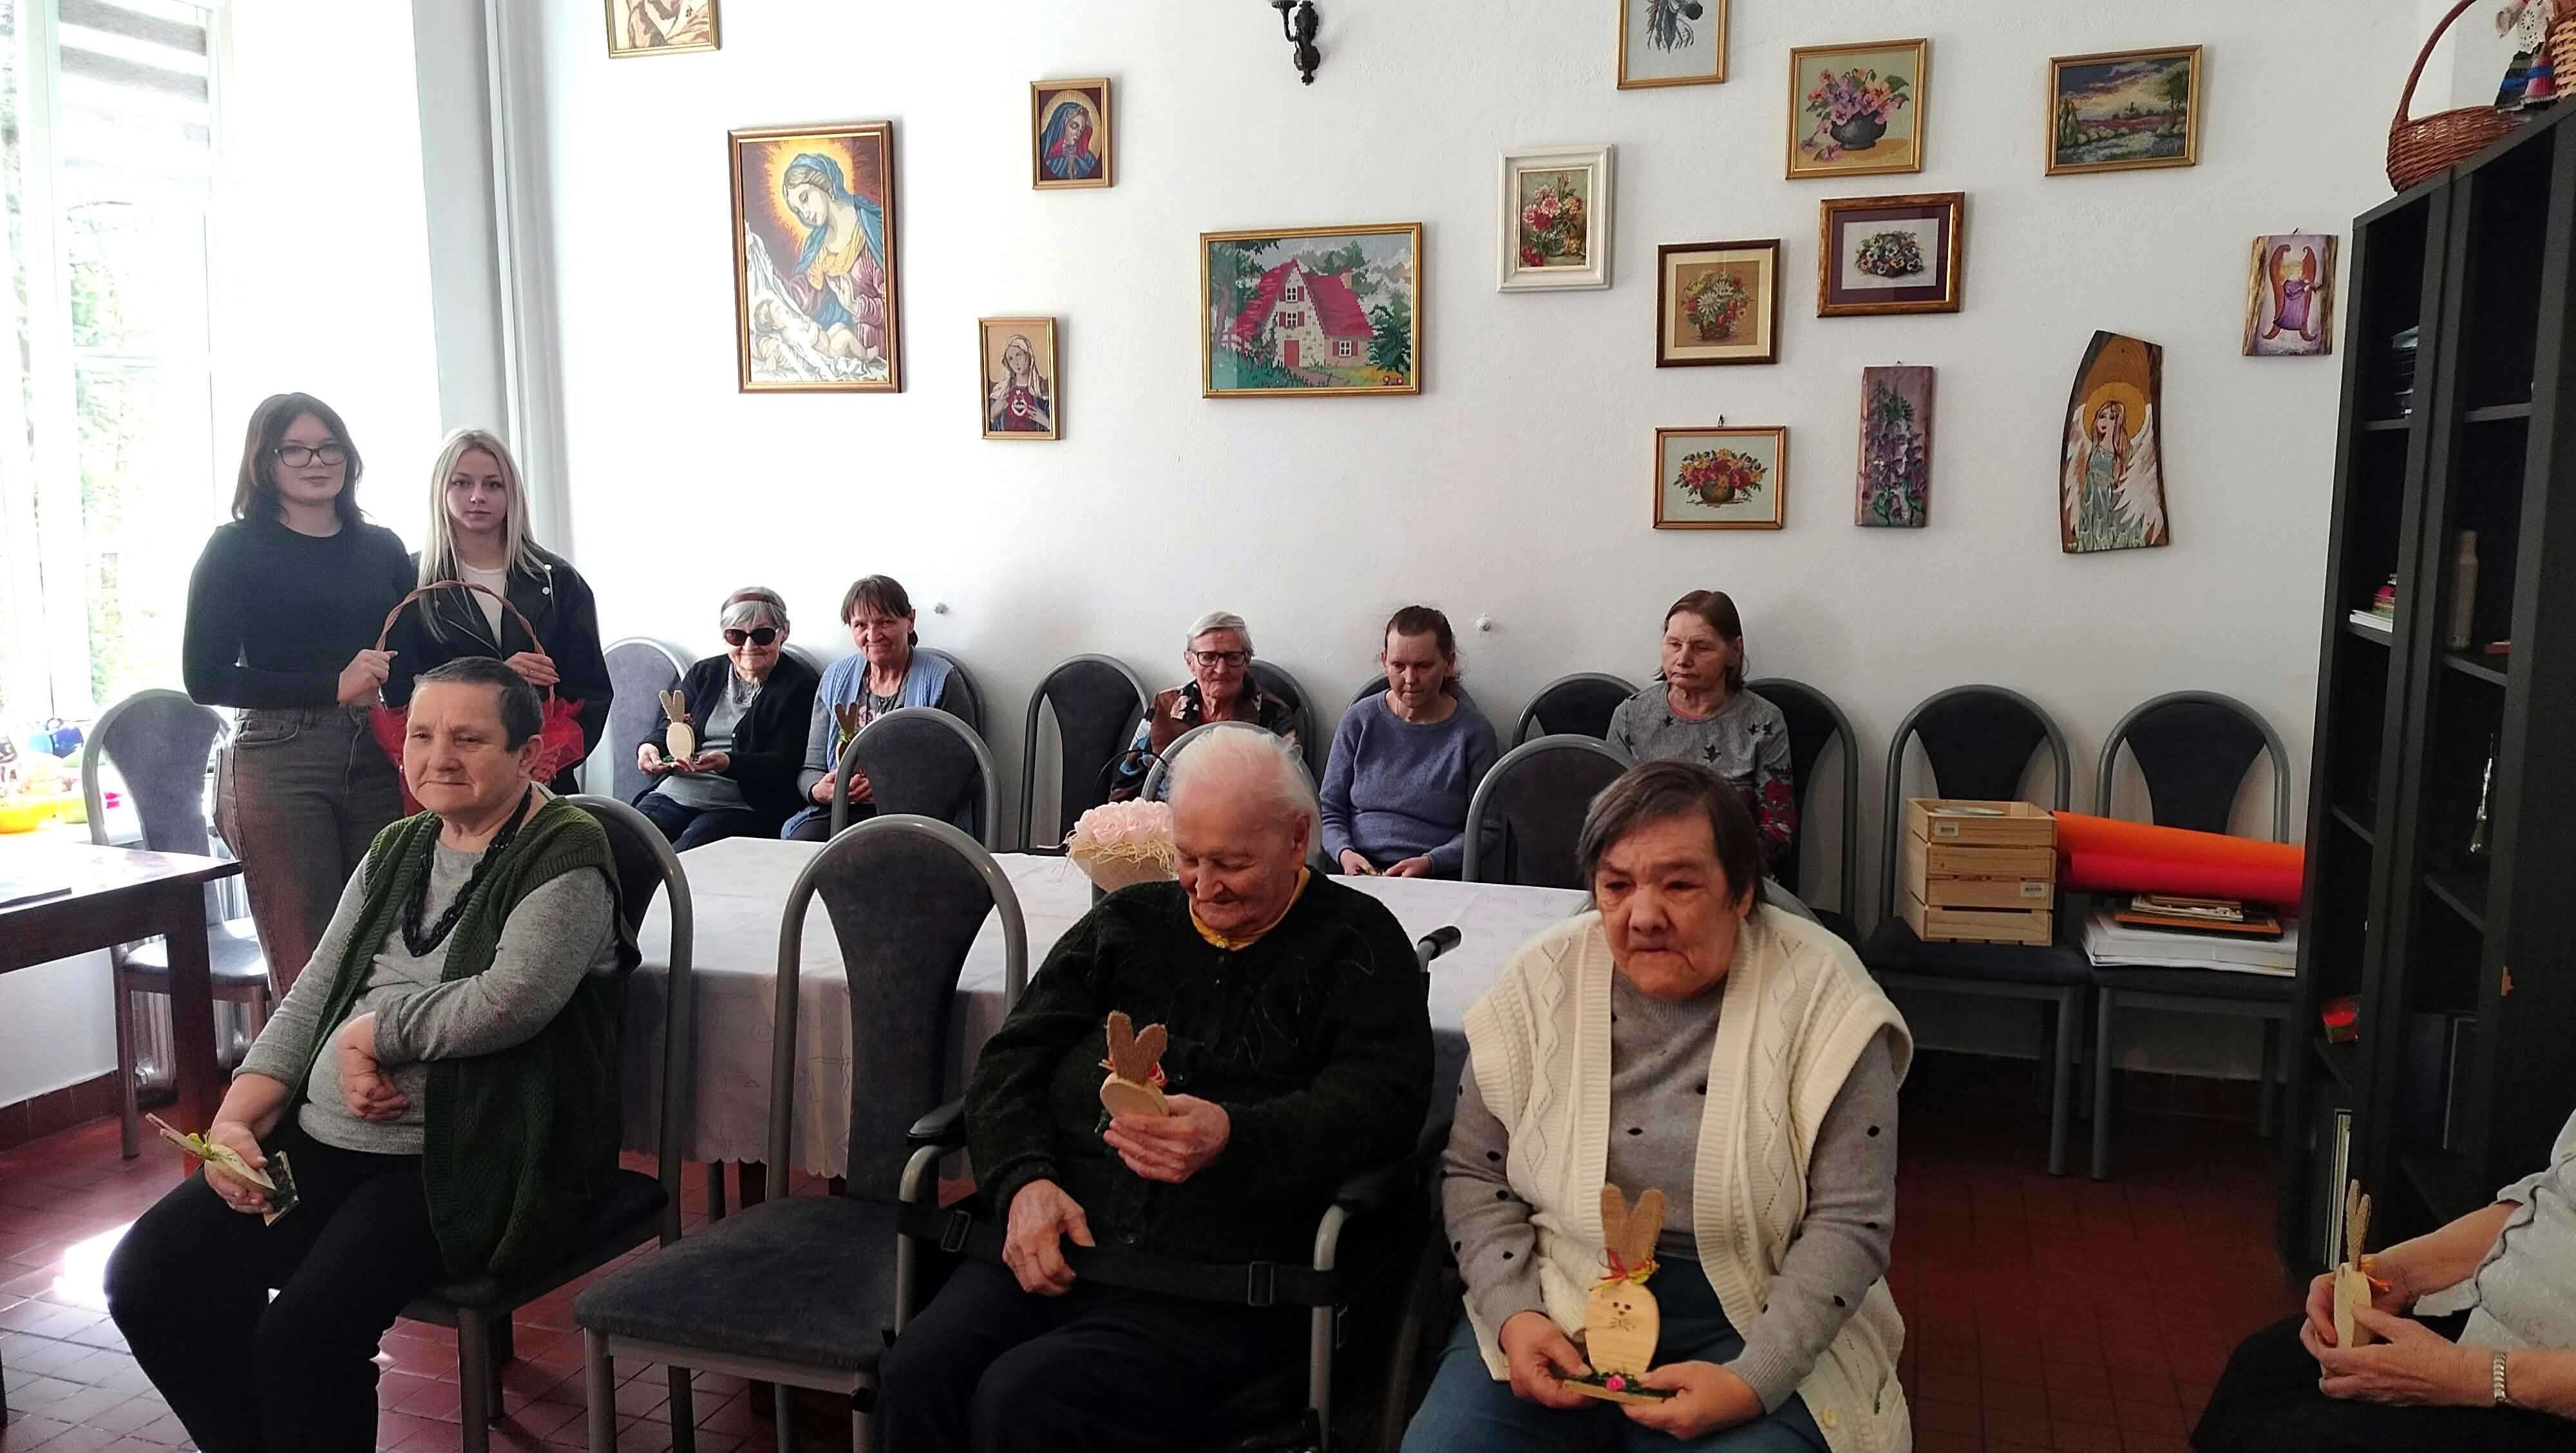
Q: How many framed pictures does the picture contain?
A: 12